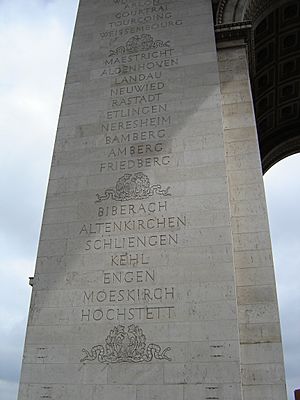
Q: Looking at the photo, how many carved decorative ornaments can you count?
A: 3